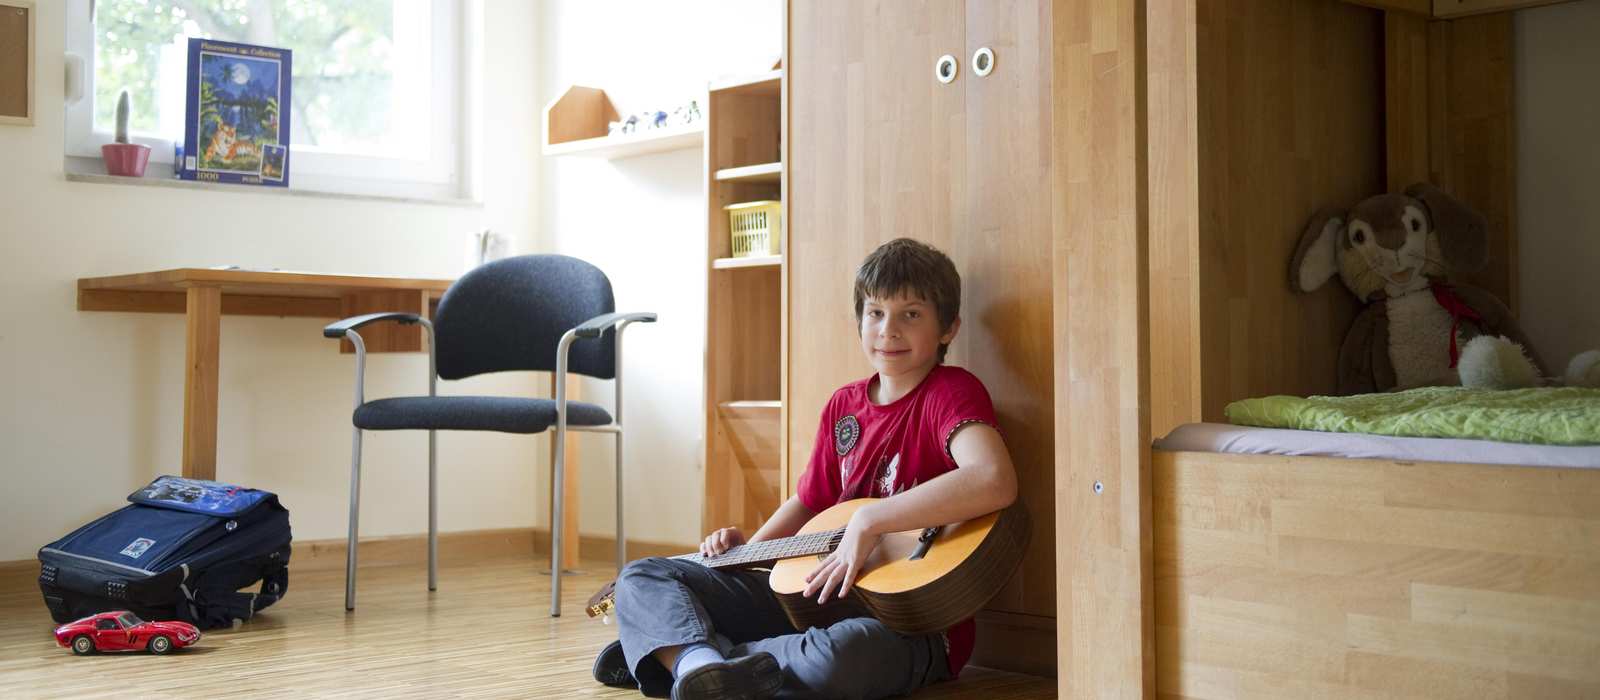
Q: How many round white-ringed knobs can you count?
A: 2